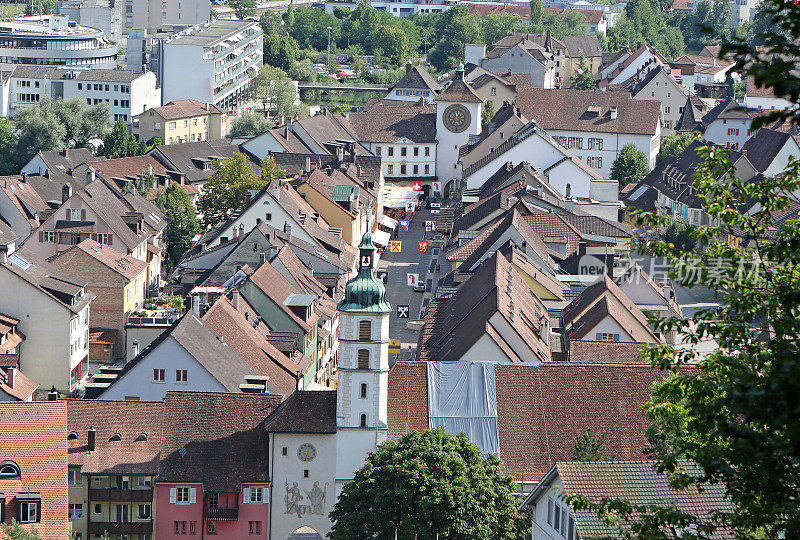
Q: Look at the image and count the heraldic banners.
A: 12